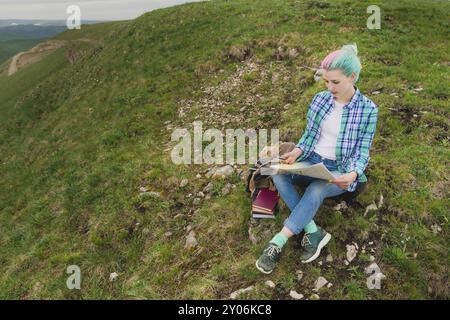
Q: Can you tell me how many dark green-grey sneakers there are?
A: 2